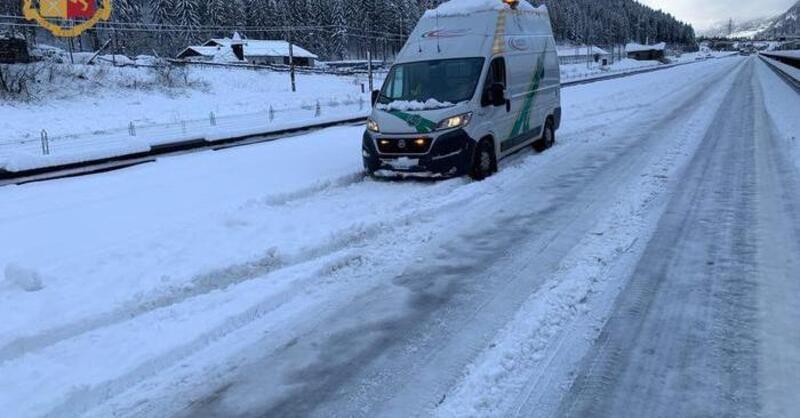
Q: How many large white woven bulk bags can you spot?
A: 0